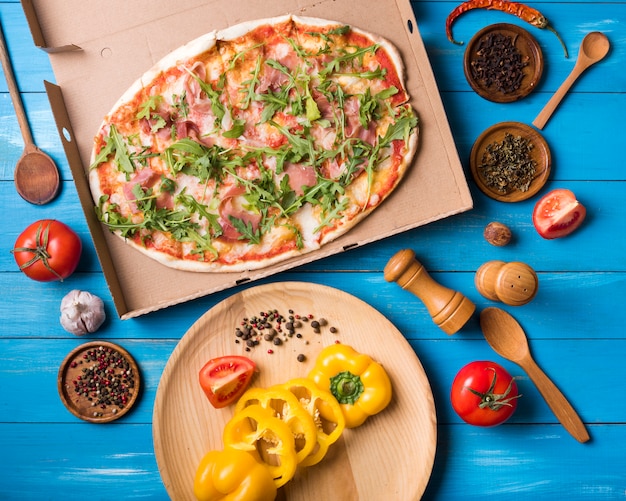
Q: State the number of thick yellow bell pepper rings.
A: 3